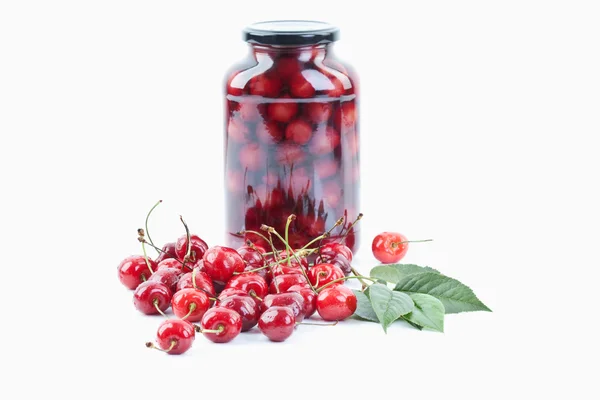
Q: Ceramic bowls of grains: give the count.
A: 0